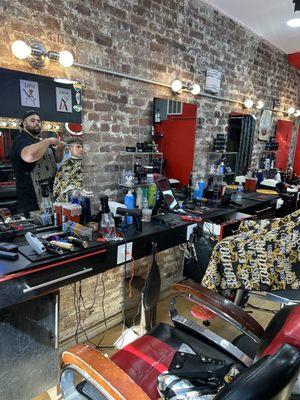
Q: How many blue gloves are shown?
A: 0